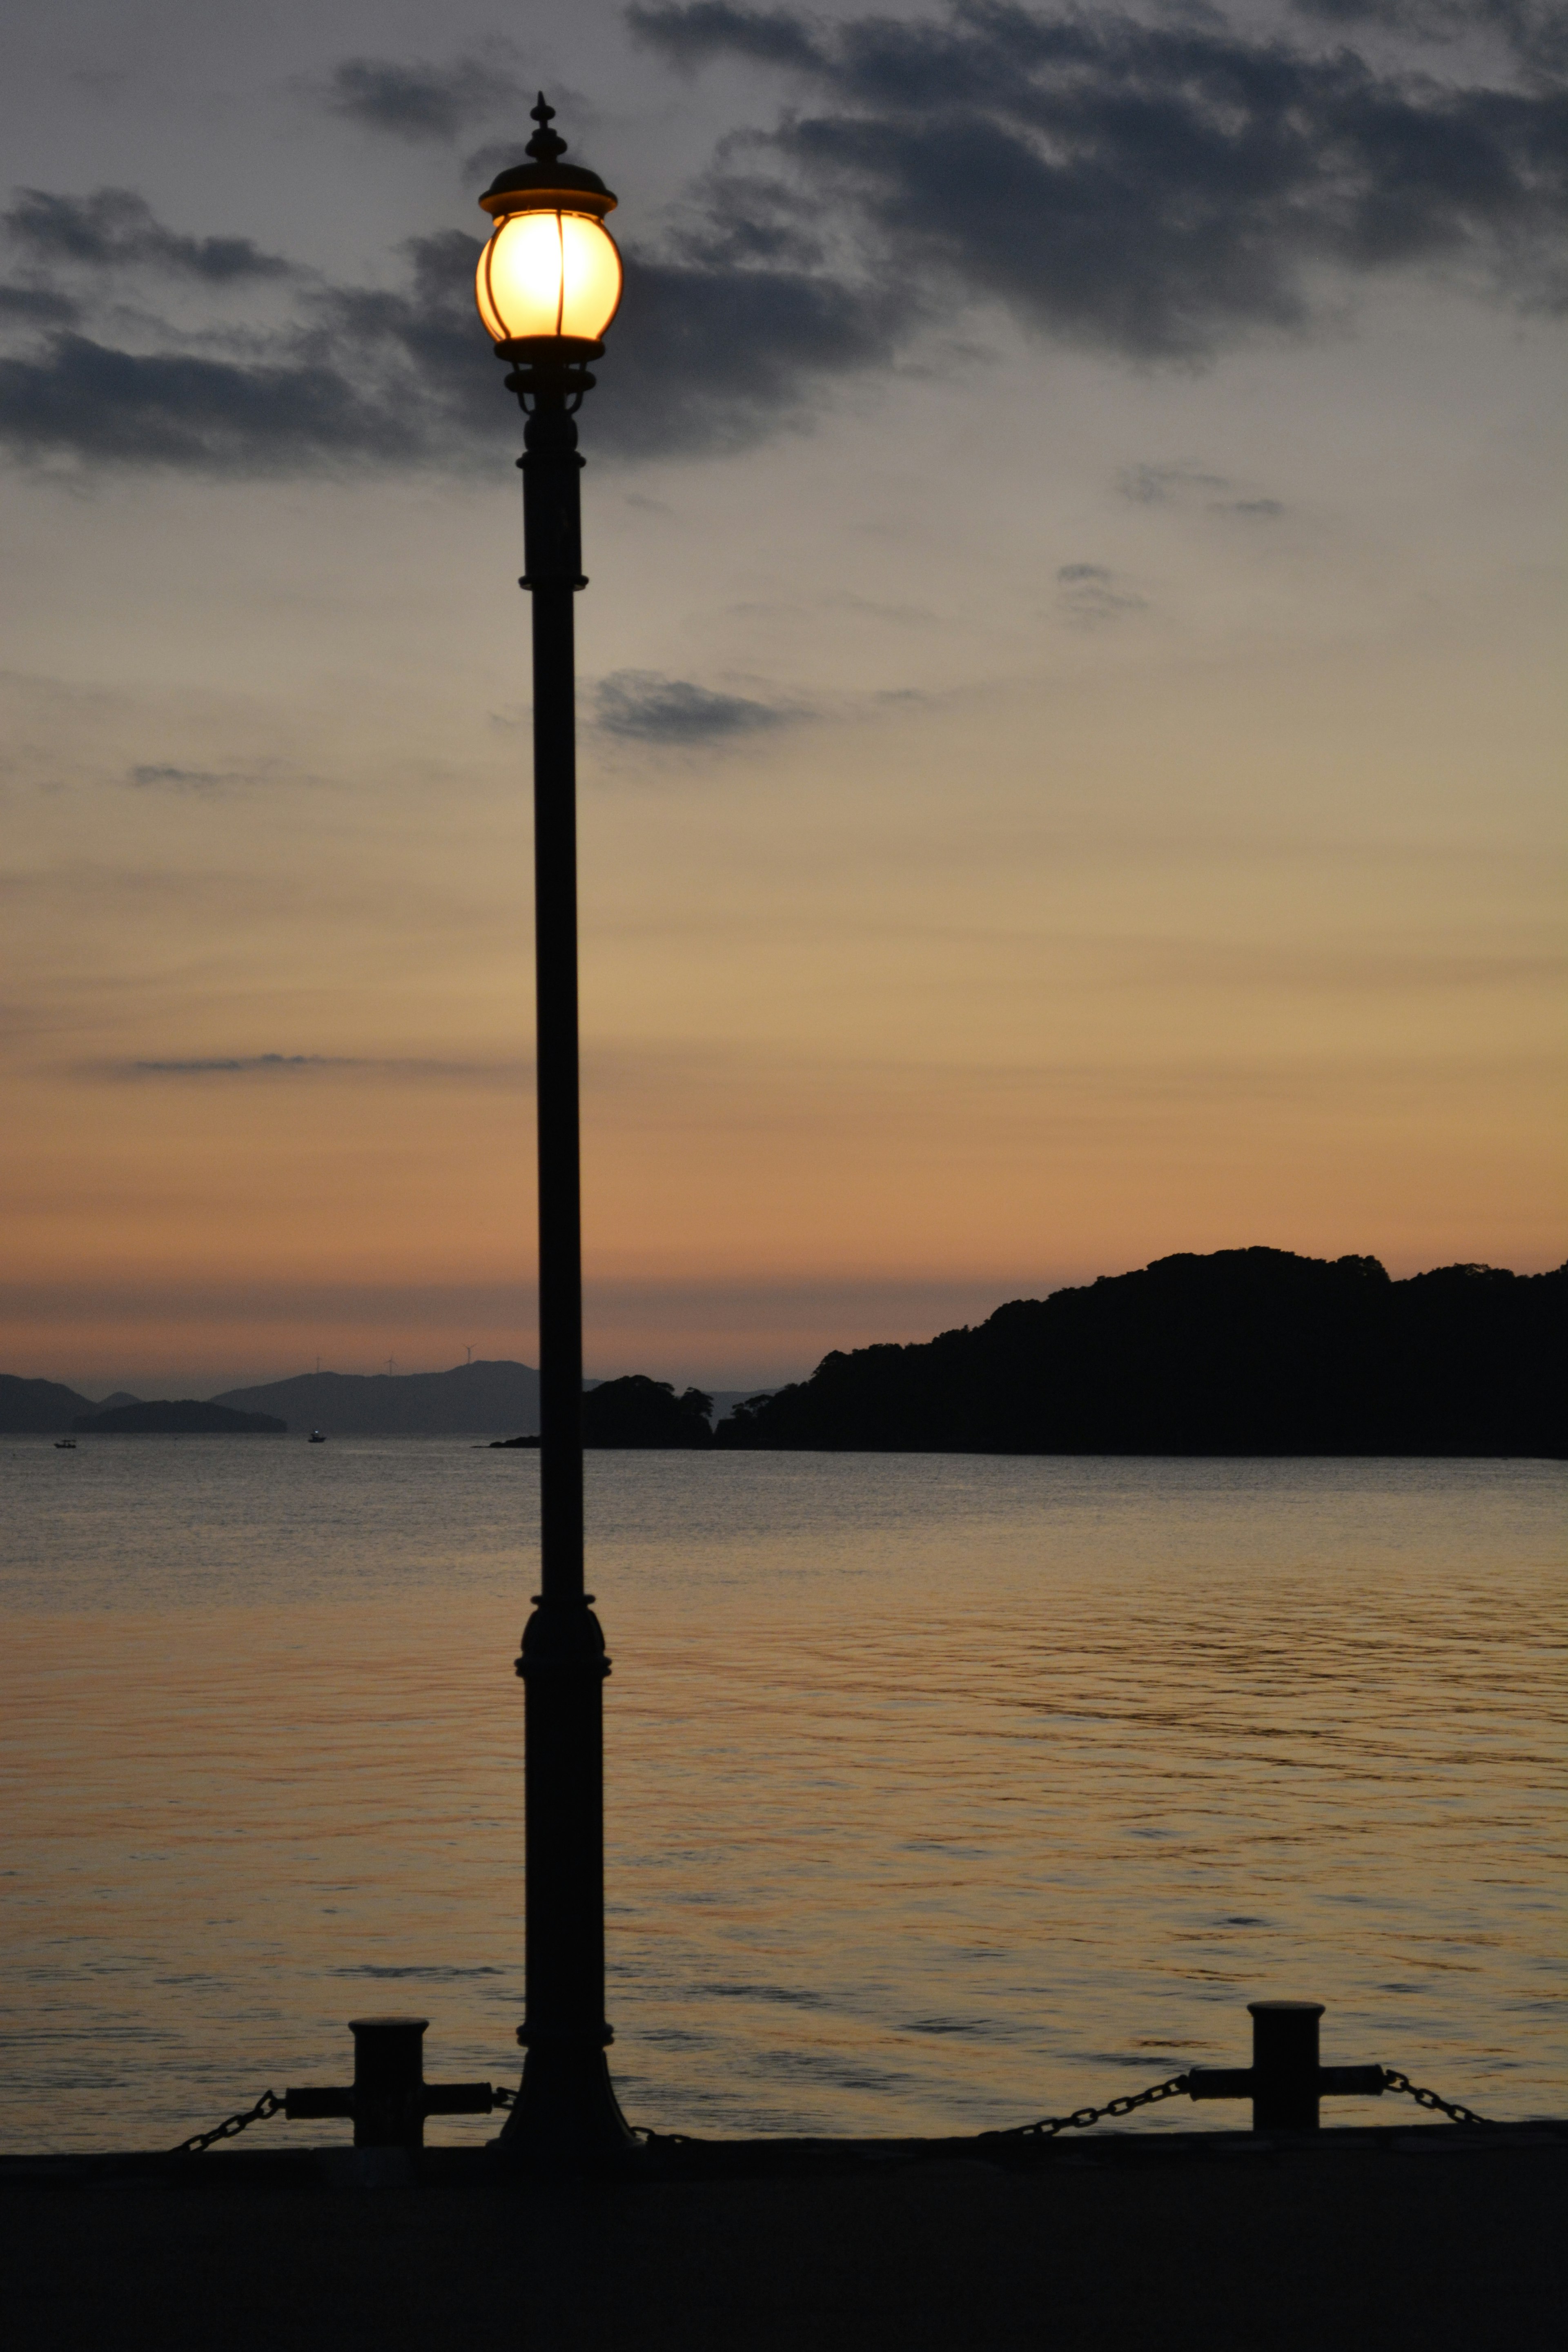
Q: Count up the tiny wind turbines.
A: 3